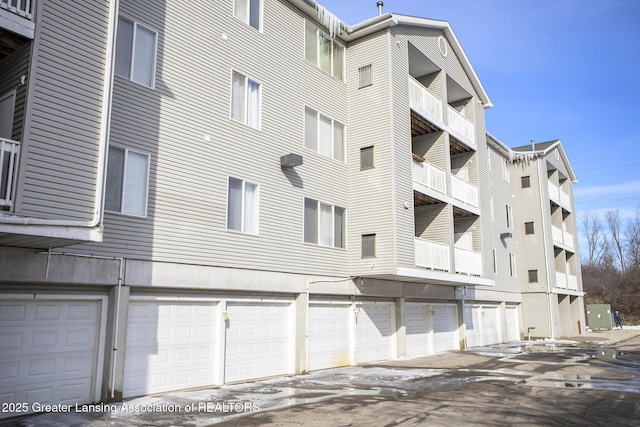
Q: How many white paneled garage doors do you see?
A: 10